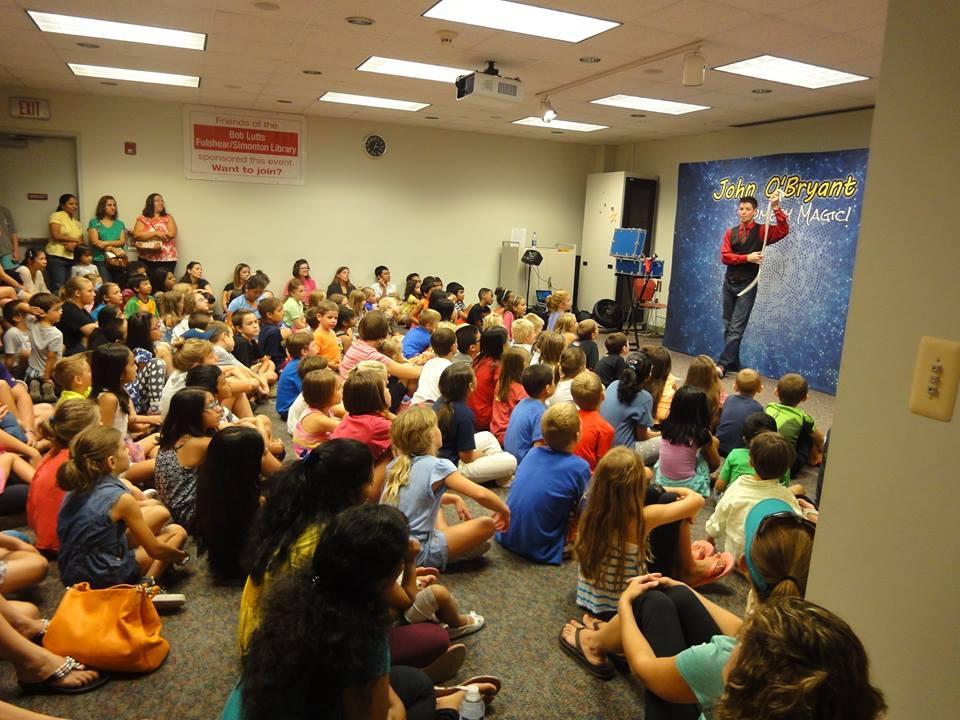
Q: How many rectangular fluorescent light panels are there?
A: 8